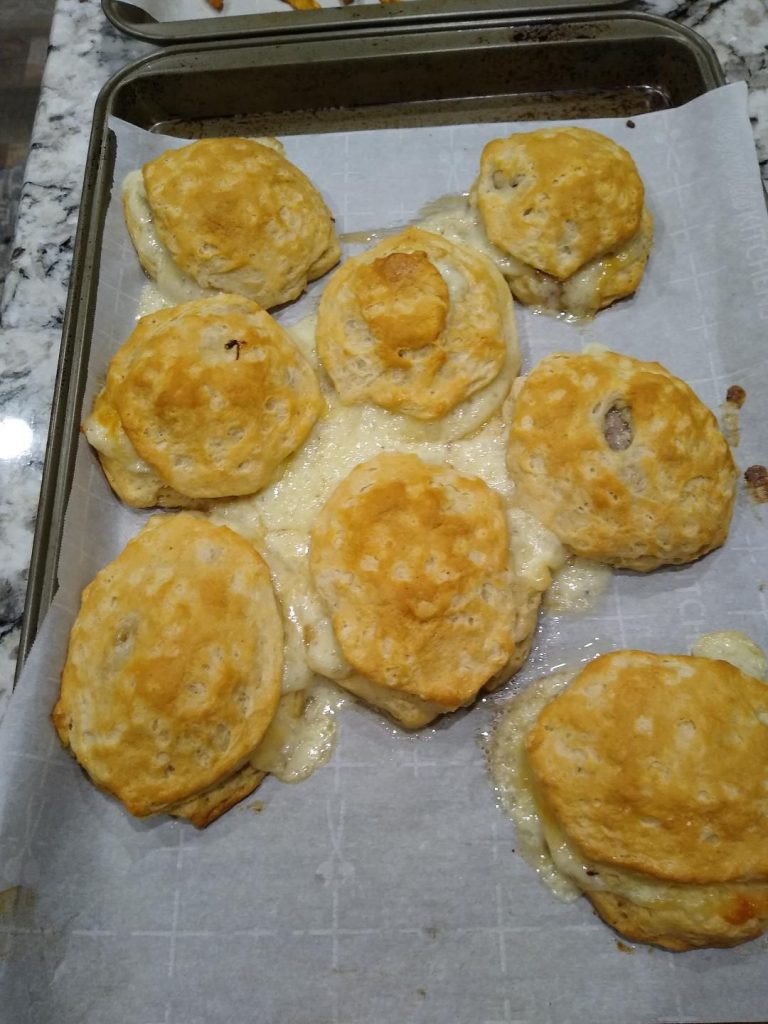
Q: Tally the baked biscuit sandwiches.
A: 8